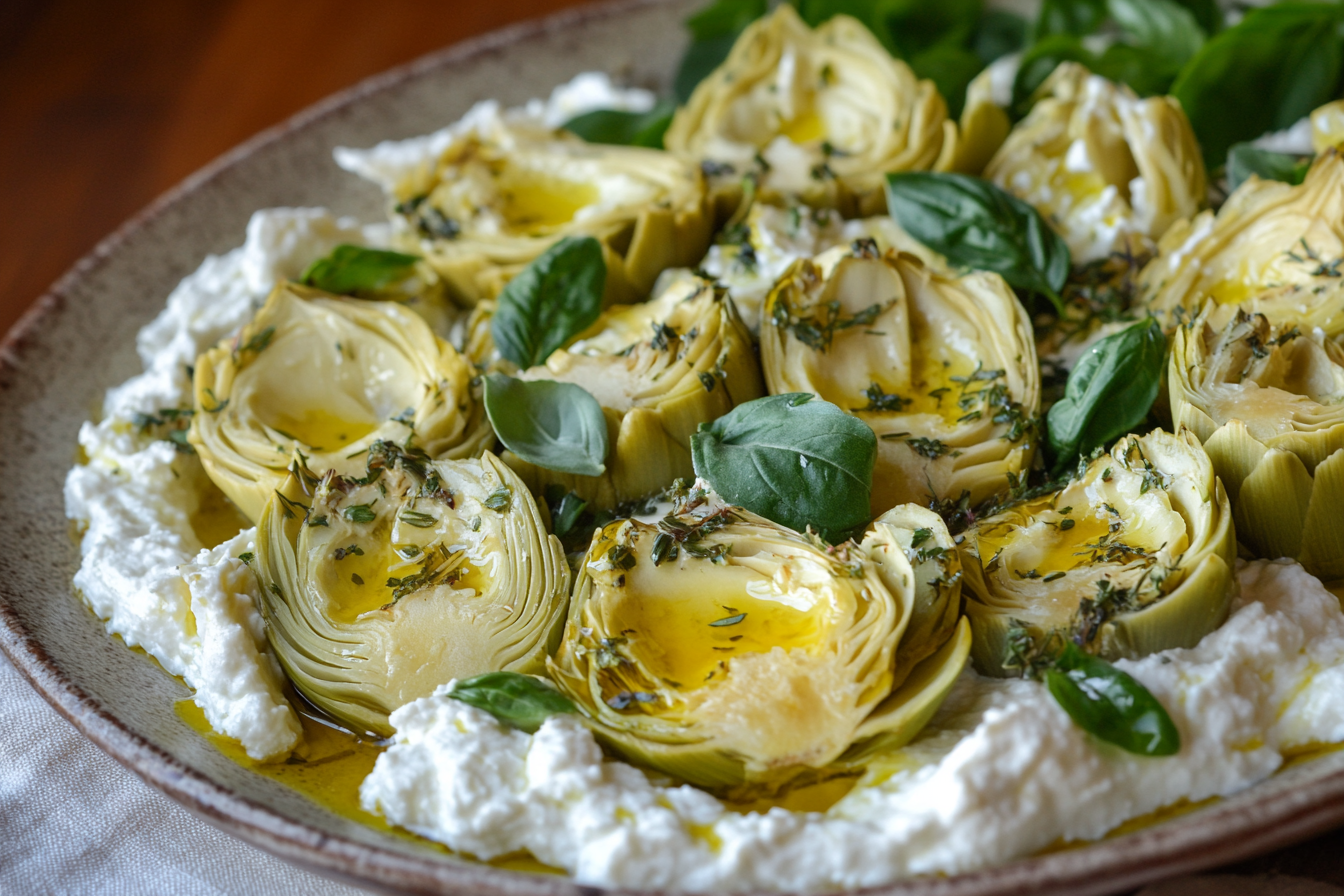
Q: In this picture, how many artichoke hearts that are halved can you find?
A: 11